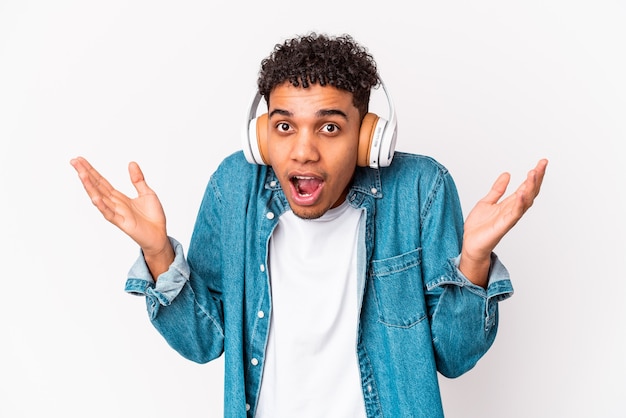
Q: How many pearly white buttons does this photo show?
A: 7